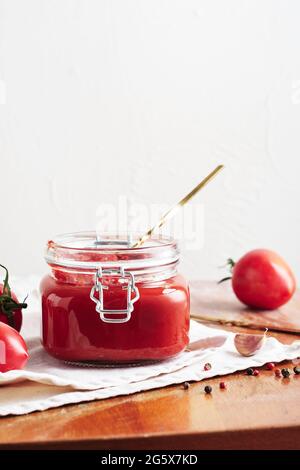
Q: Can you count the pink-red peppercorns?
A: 5